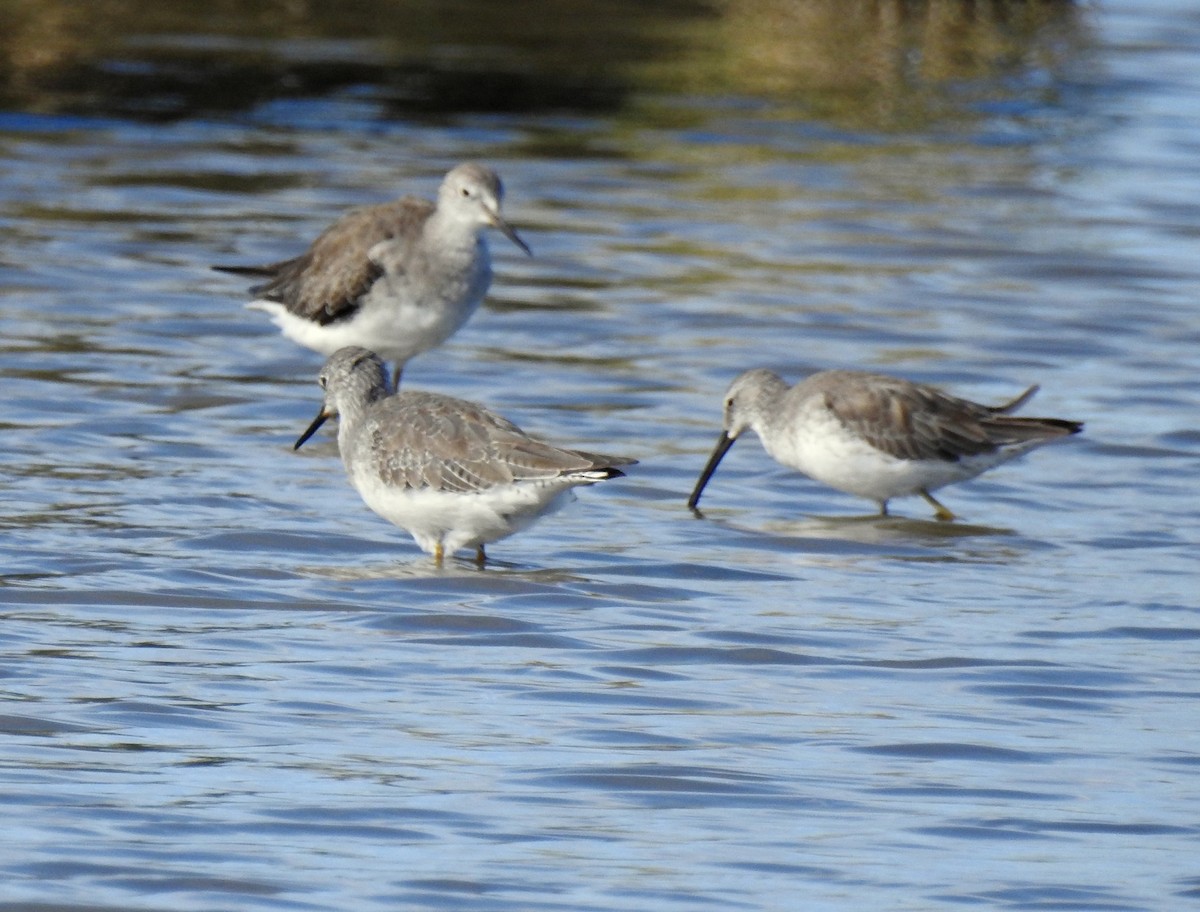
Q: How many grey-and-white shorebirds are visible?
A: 3